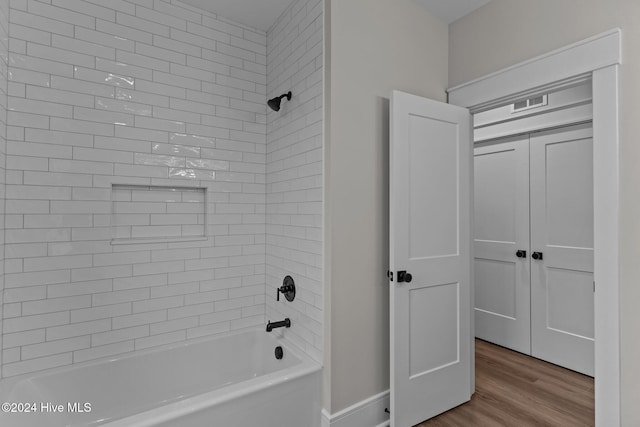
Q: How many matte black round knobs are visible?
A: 3